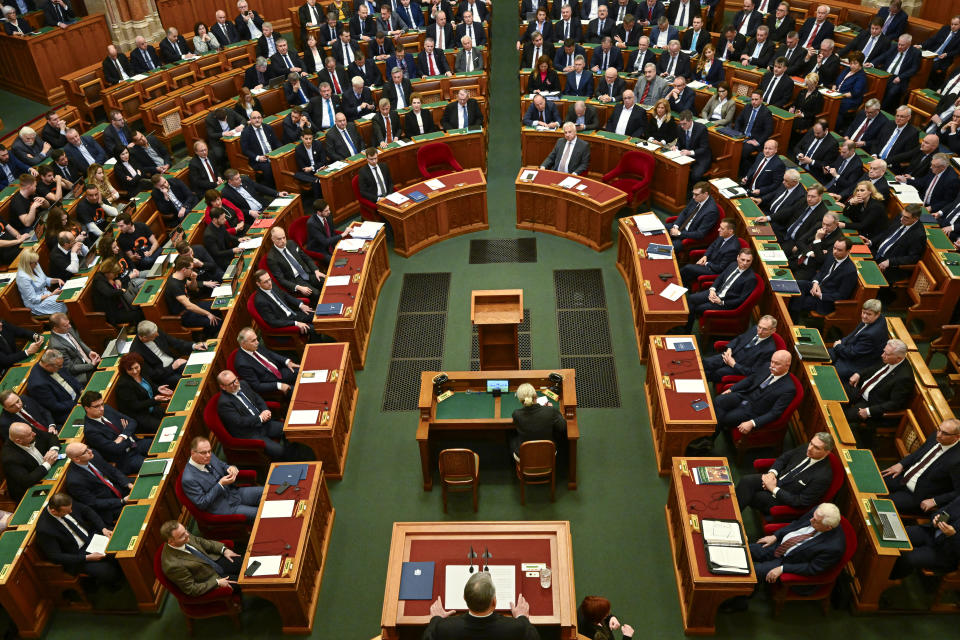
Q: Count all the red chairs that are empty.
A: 2